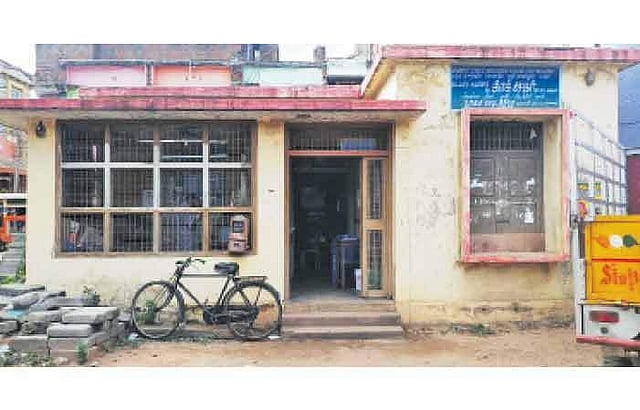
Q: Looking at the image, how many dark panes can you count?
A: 12